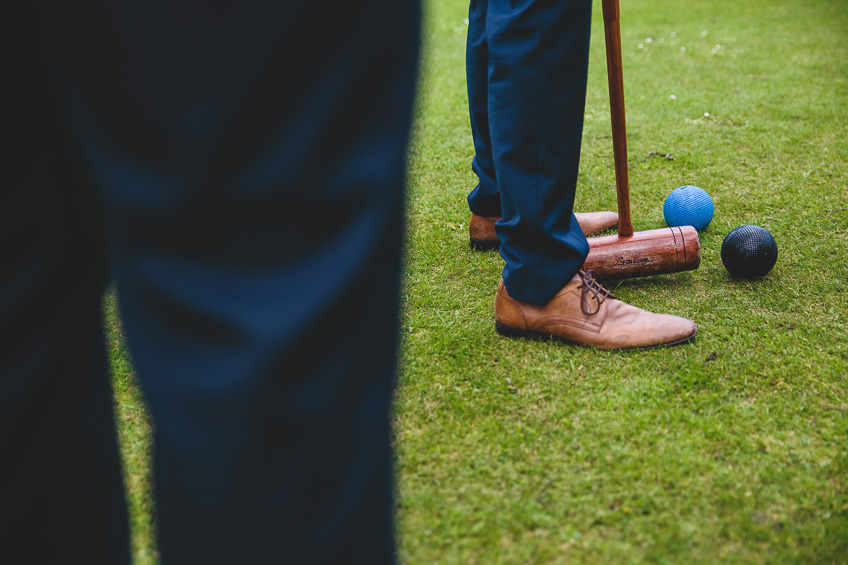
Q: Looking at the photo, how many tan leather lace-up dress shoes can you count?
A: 2